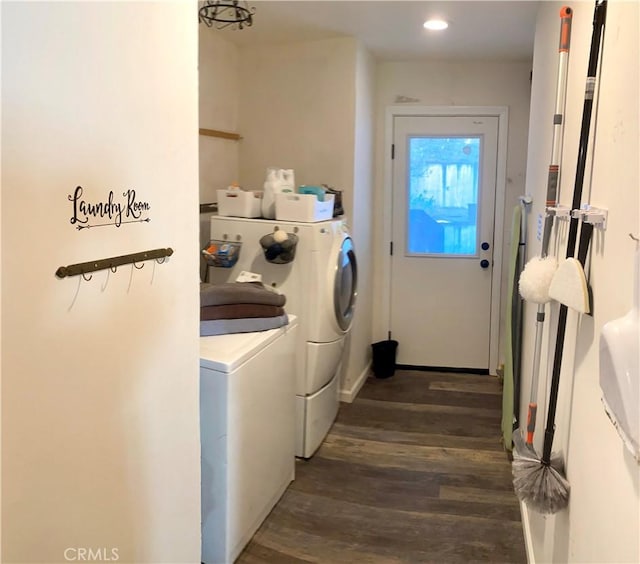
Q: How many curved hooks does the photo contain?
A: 4